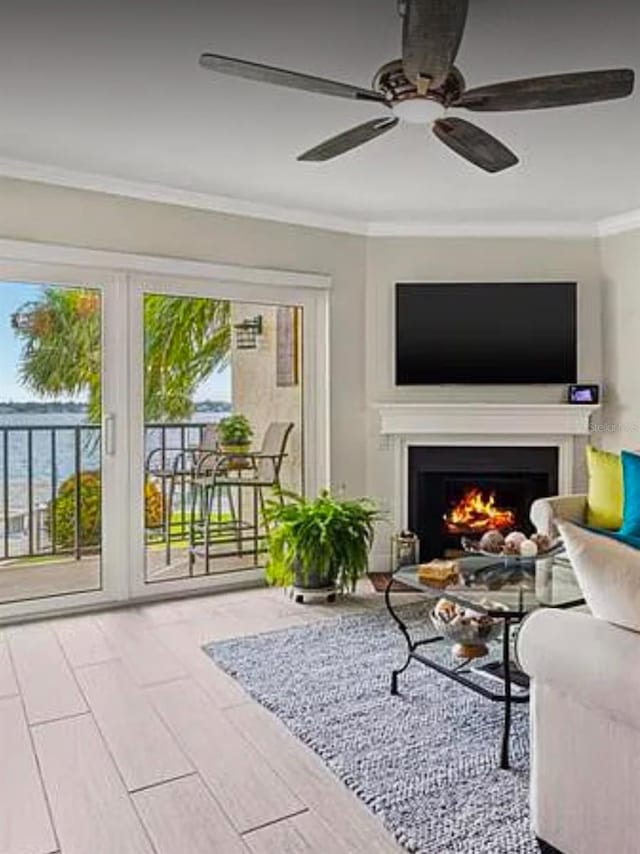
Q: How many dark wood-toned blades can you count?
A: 5